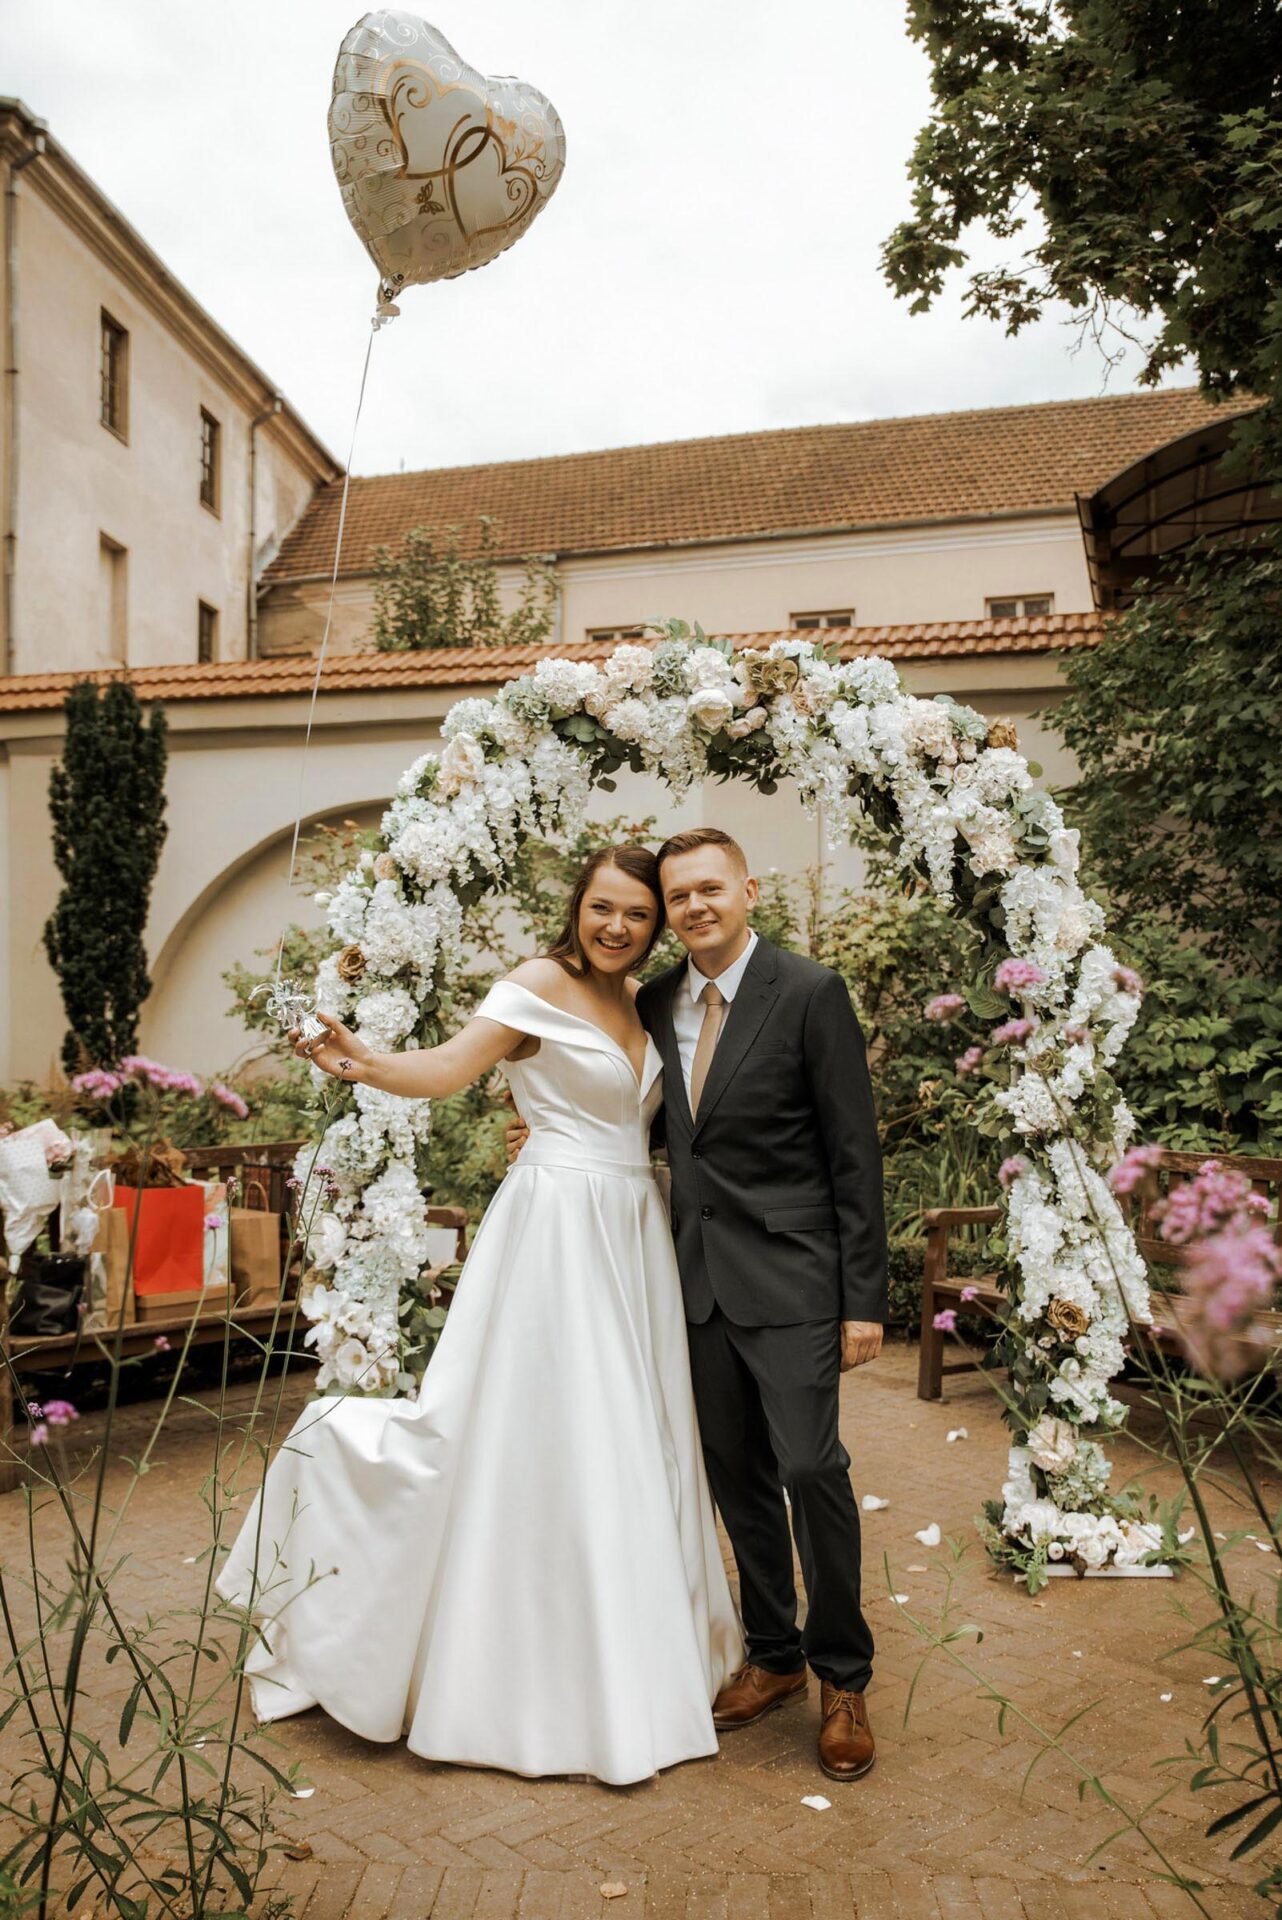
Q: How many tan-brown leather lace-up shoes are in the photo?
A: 2